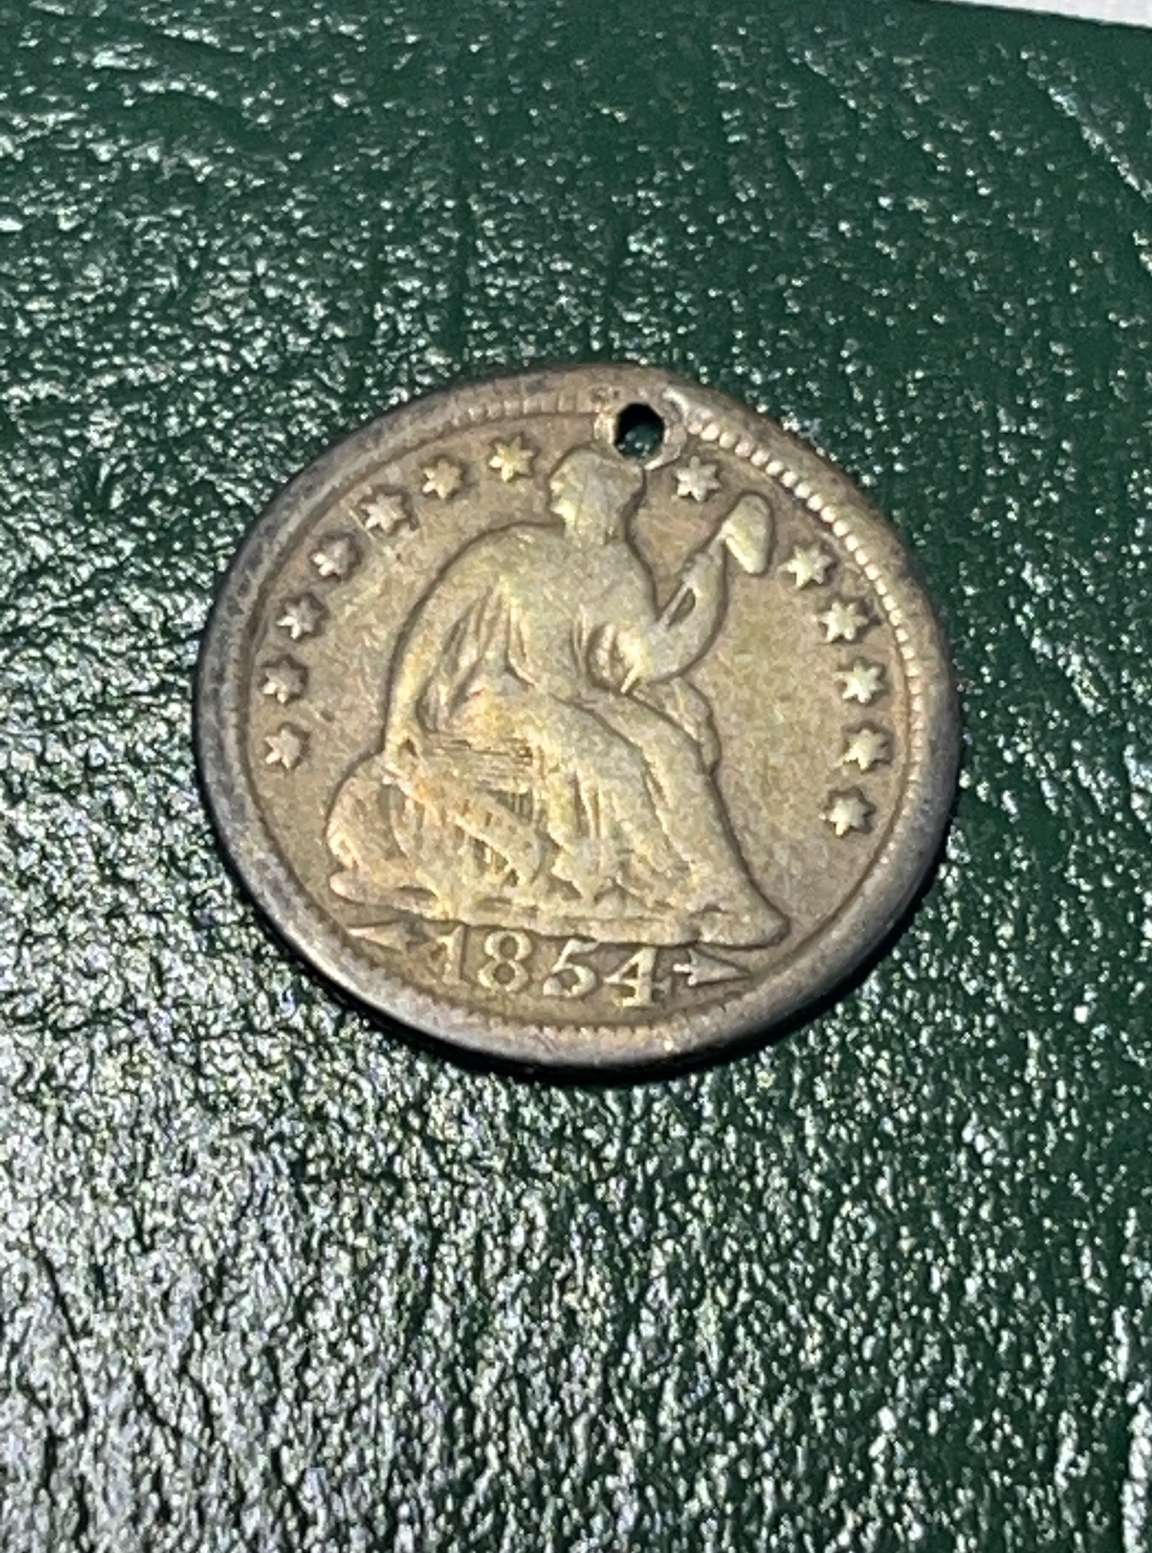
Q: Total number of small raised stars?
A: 13